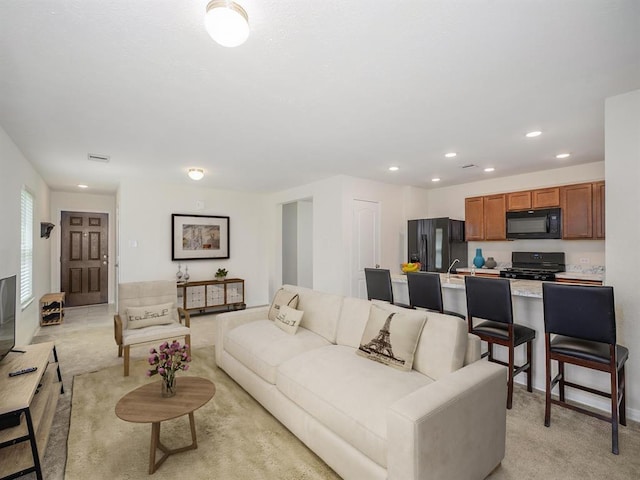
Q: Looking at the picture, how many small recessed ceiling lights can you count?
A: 7